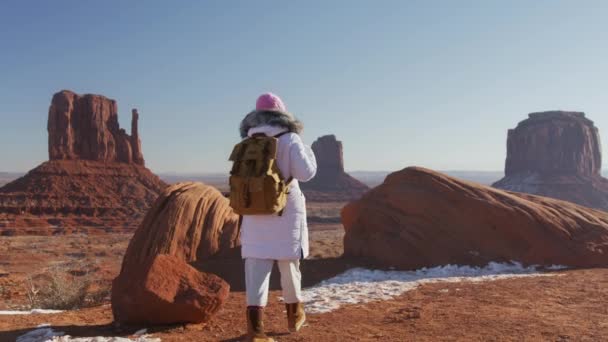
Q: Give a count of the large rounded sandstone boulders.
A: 2